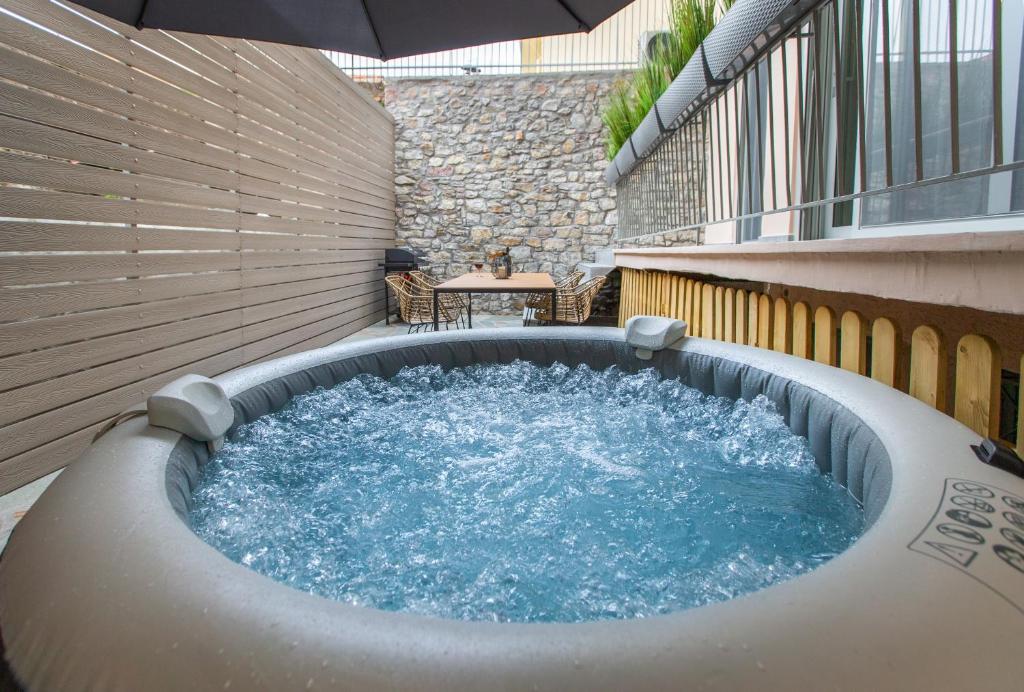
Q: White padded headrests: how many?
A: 2